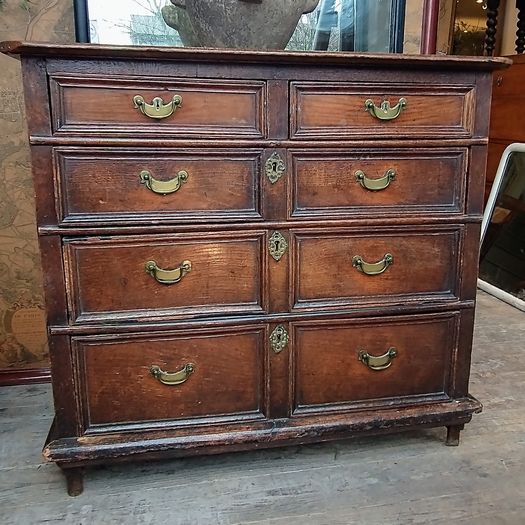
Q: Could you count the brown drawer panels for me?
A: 8